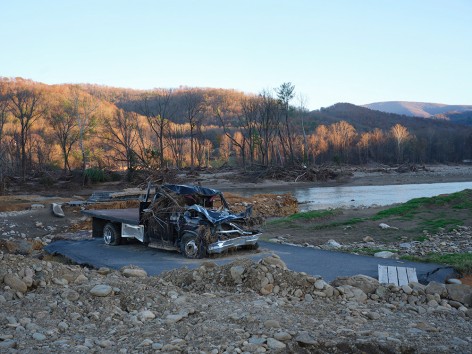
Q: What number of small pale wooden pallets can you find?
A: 1